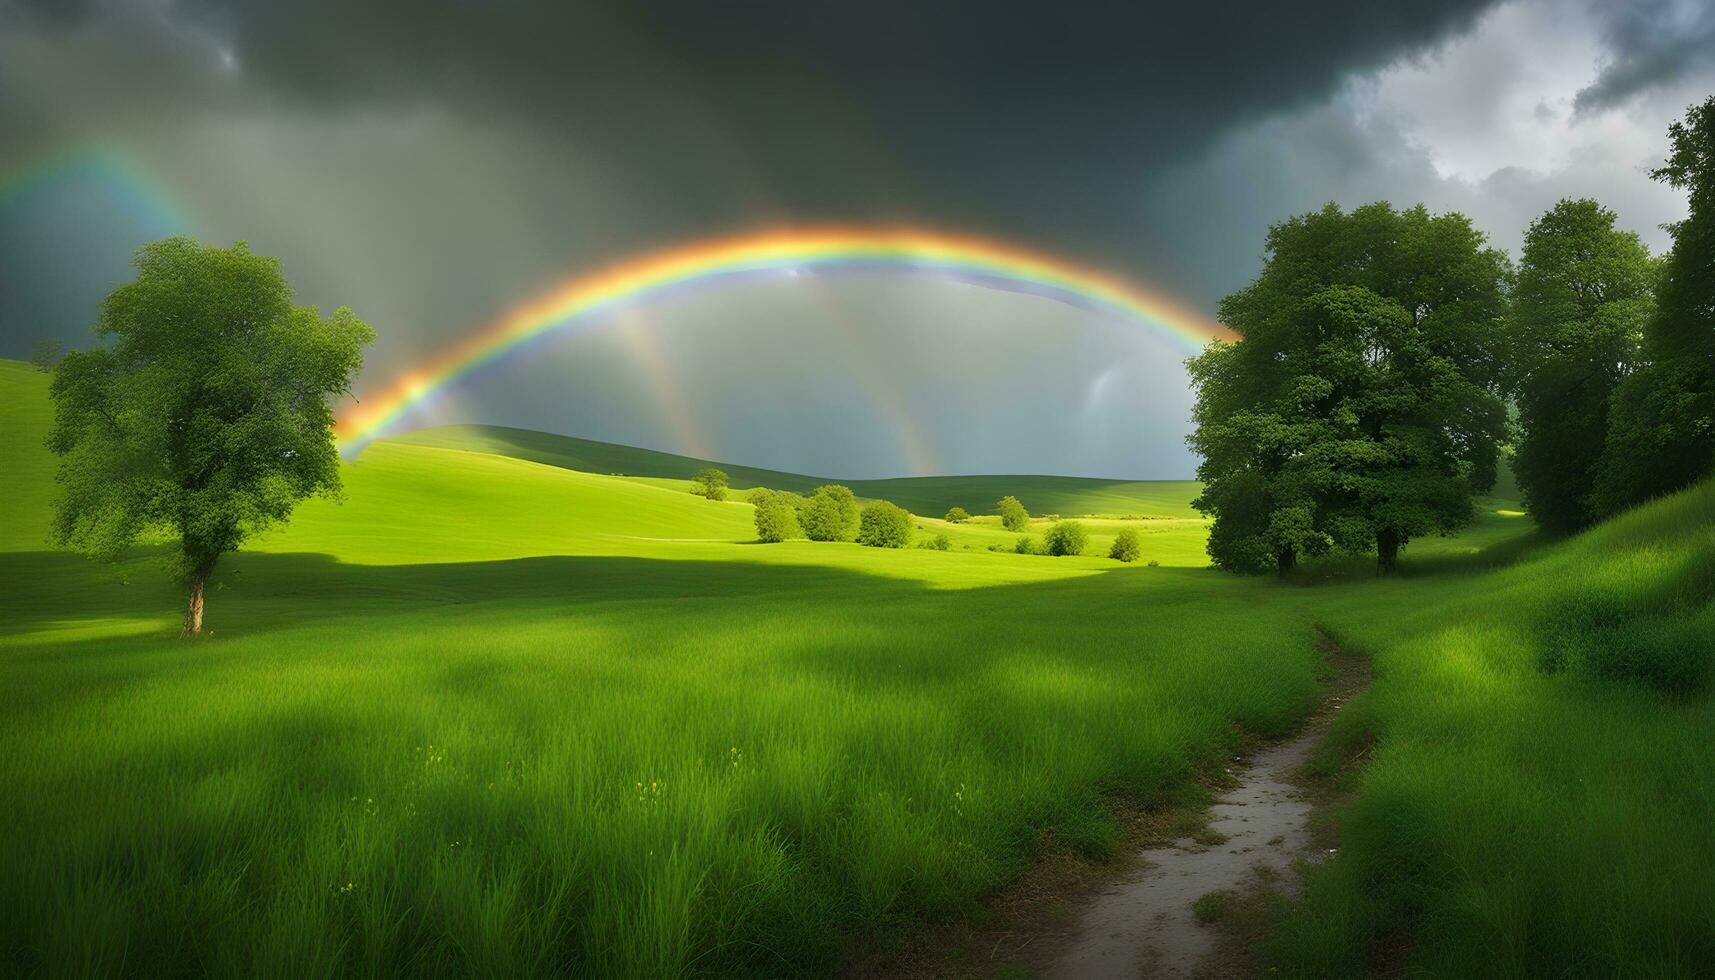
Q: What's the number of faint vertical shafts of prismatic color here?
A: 2